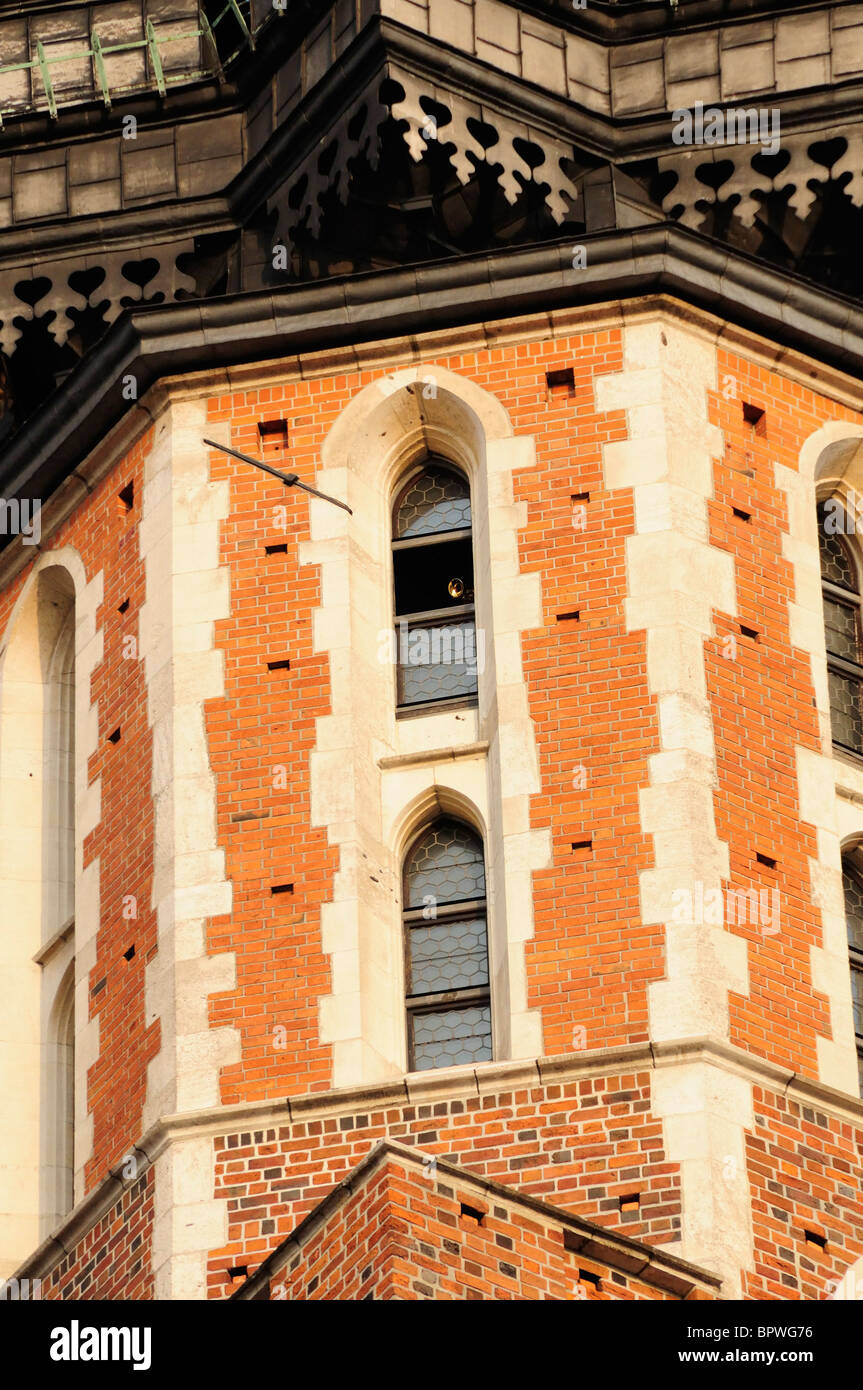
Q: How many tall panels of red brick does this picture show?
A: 4